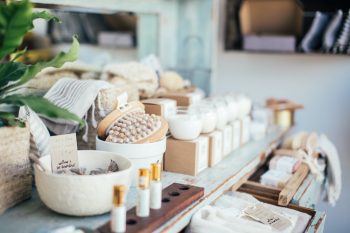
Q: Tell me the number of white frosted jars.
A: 5